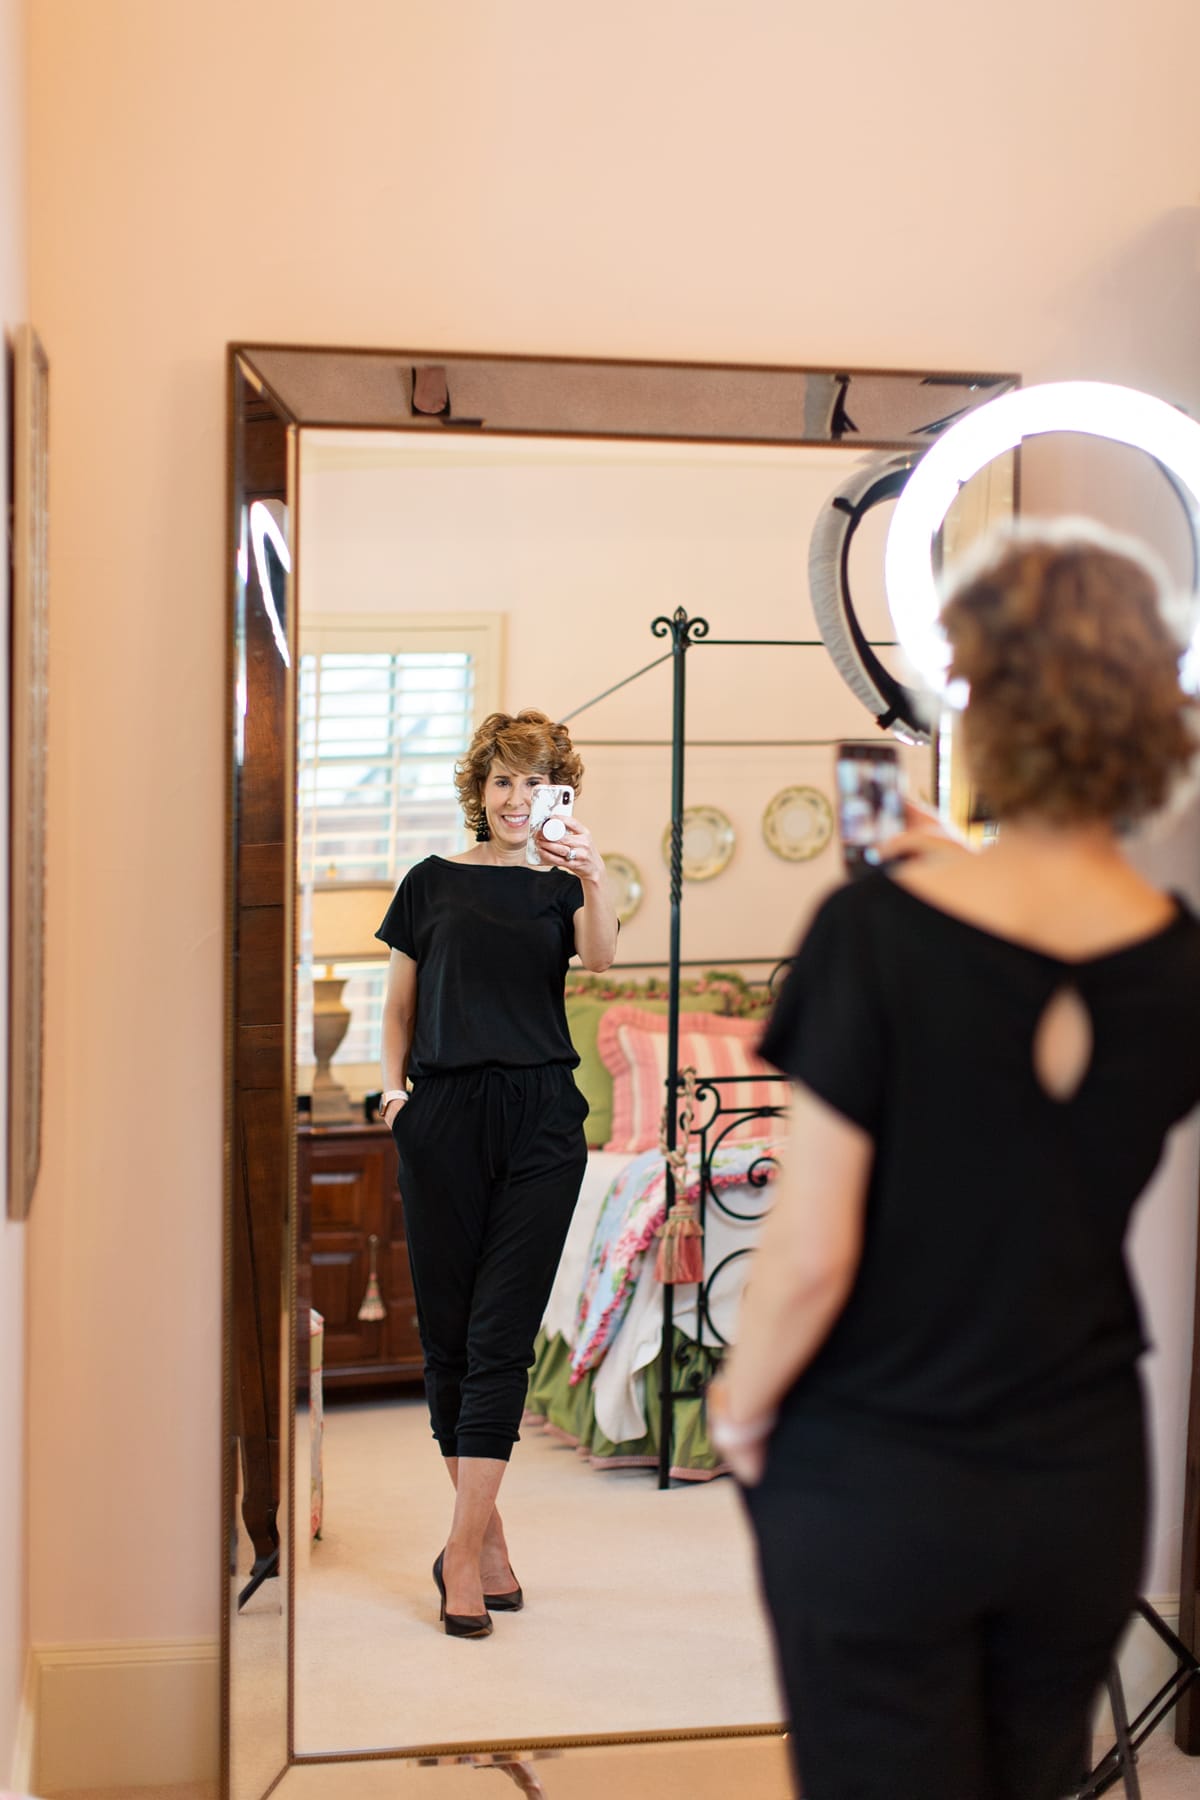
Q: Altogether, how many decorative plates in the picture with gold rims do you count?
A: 3